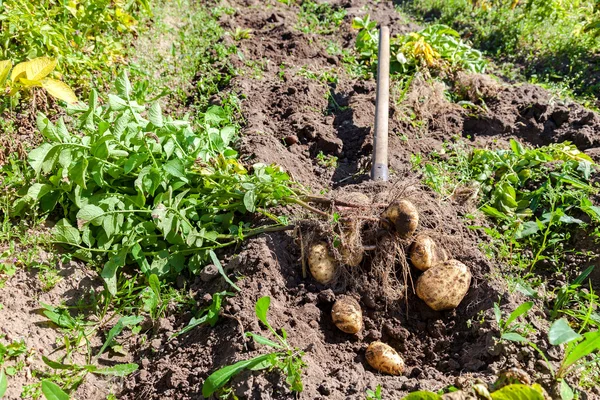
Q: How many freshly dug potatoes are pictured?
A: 7